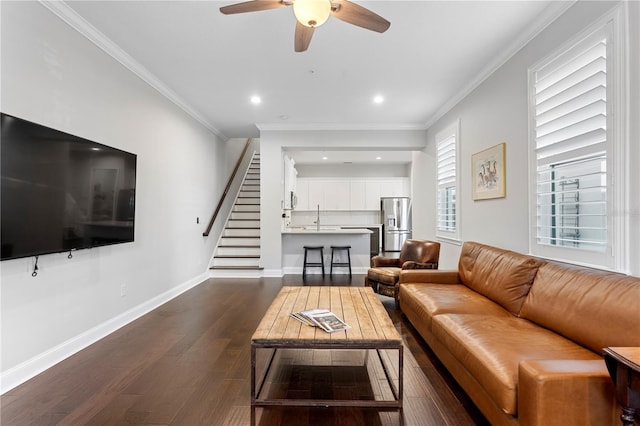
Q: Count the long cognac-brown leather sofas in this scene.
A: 1